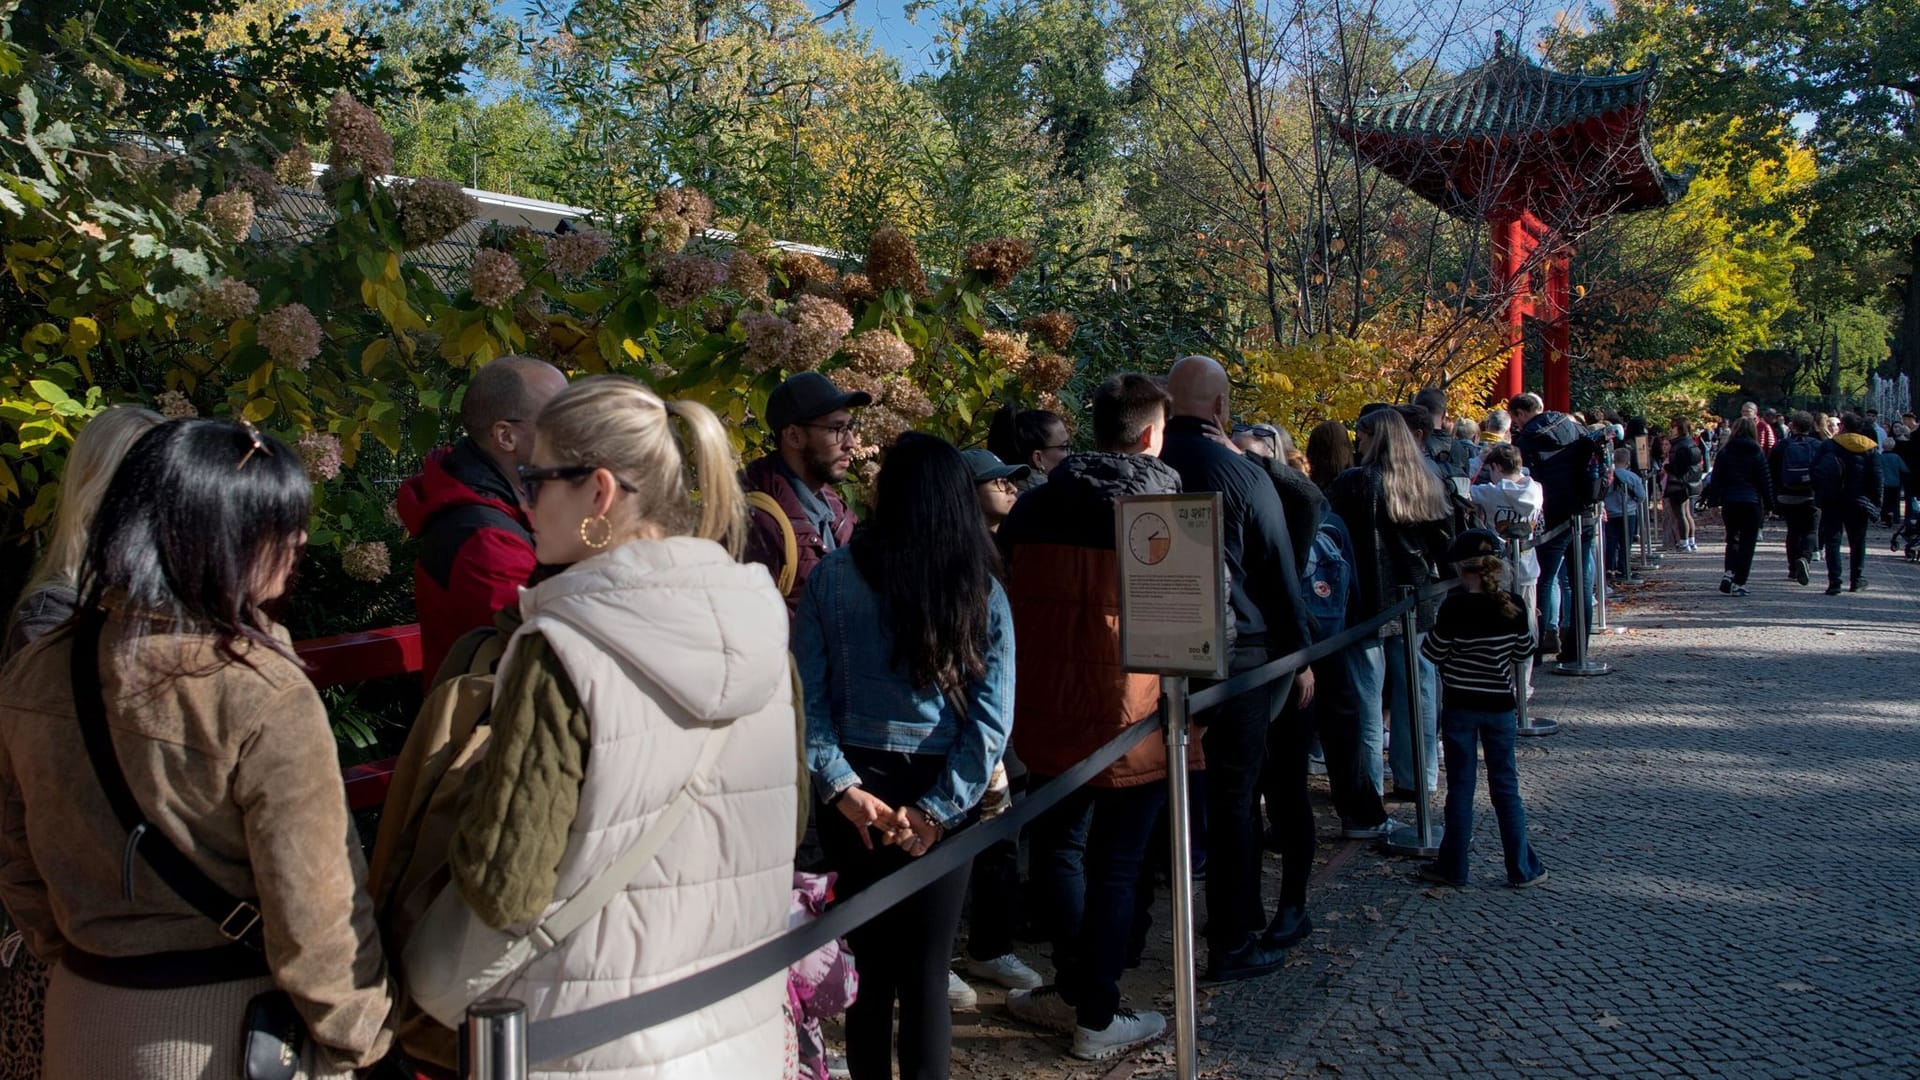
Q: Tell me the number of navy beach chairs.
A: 0